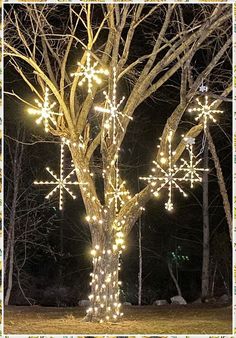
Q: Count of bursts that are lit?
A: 8